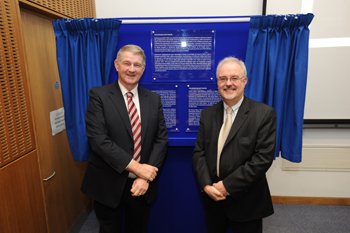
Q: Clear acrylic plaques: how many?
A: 3